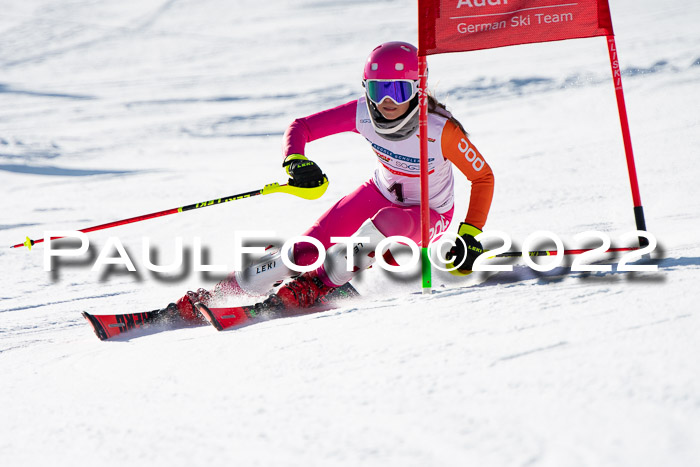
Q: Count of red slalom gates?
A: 1